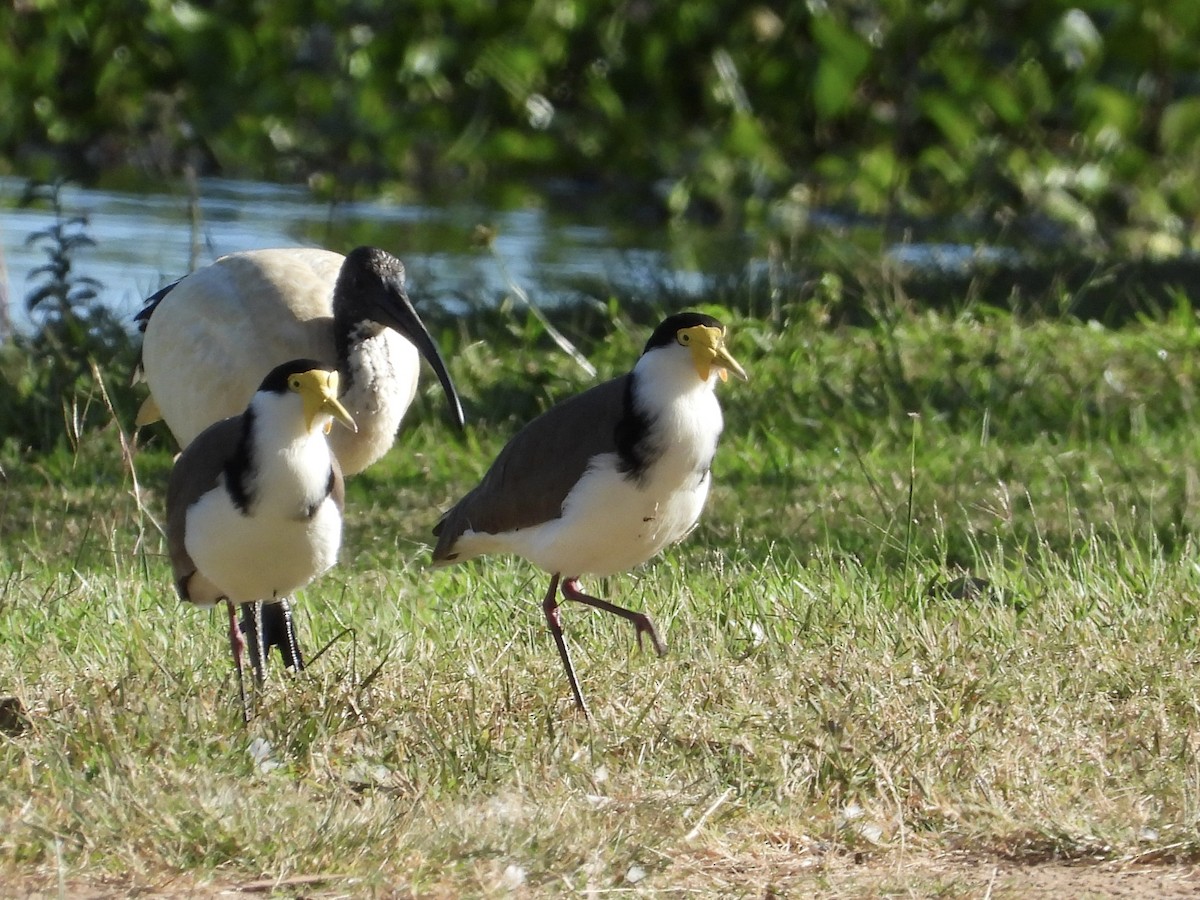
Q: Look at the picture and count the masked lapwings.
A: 2